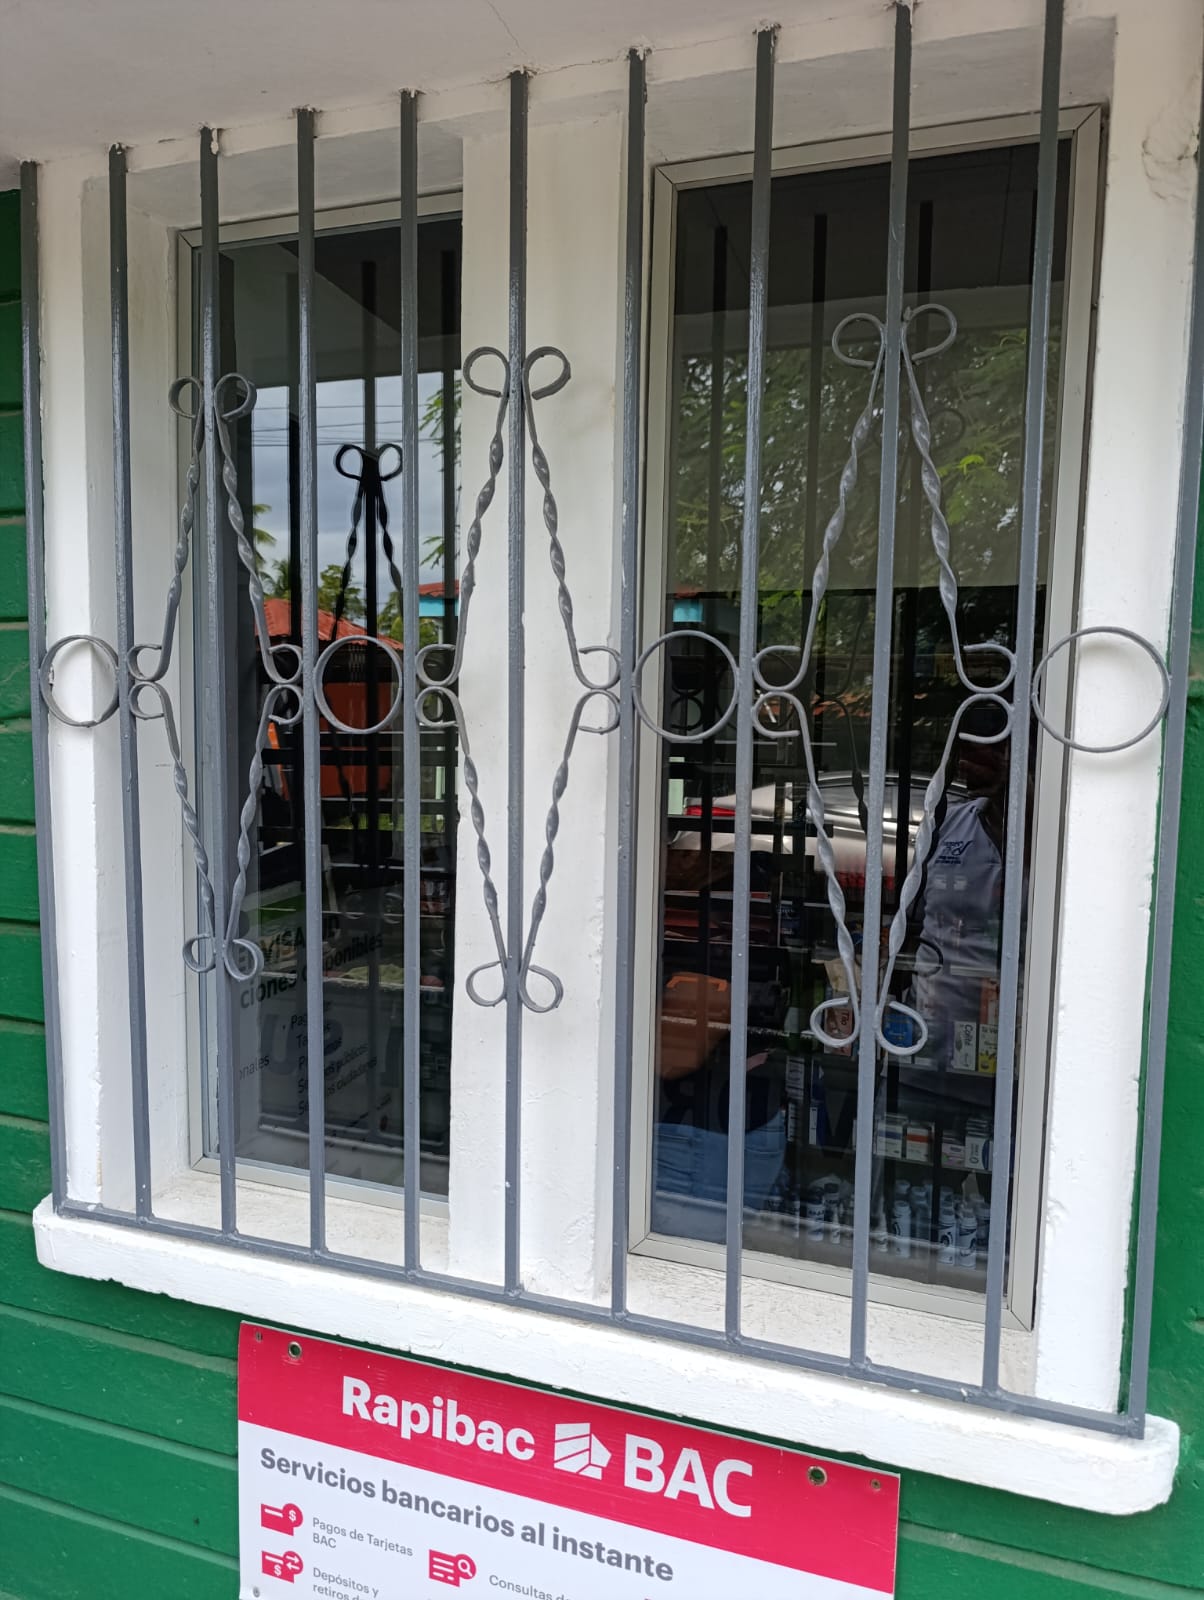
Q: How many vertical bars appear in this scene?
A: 11